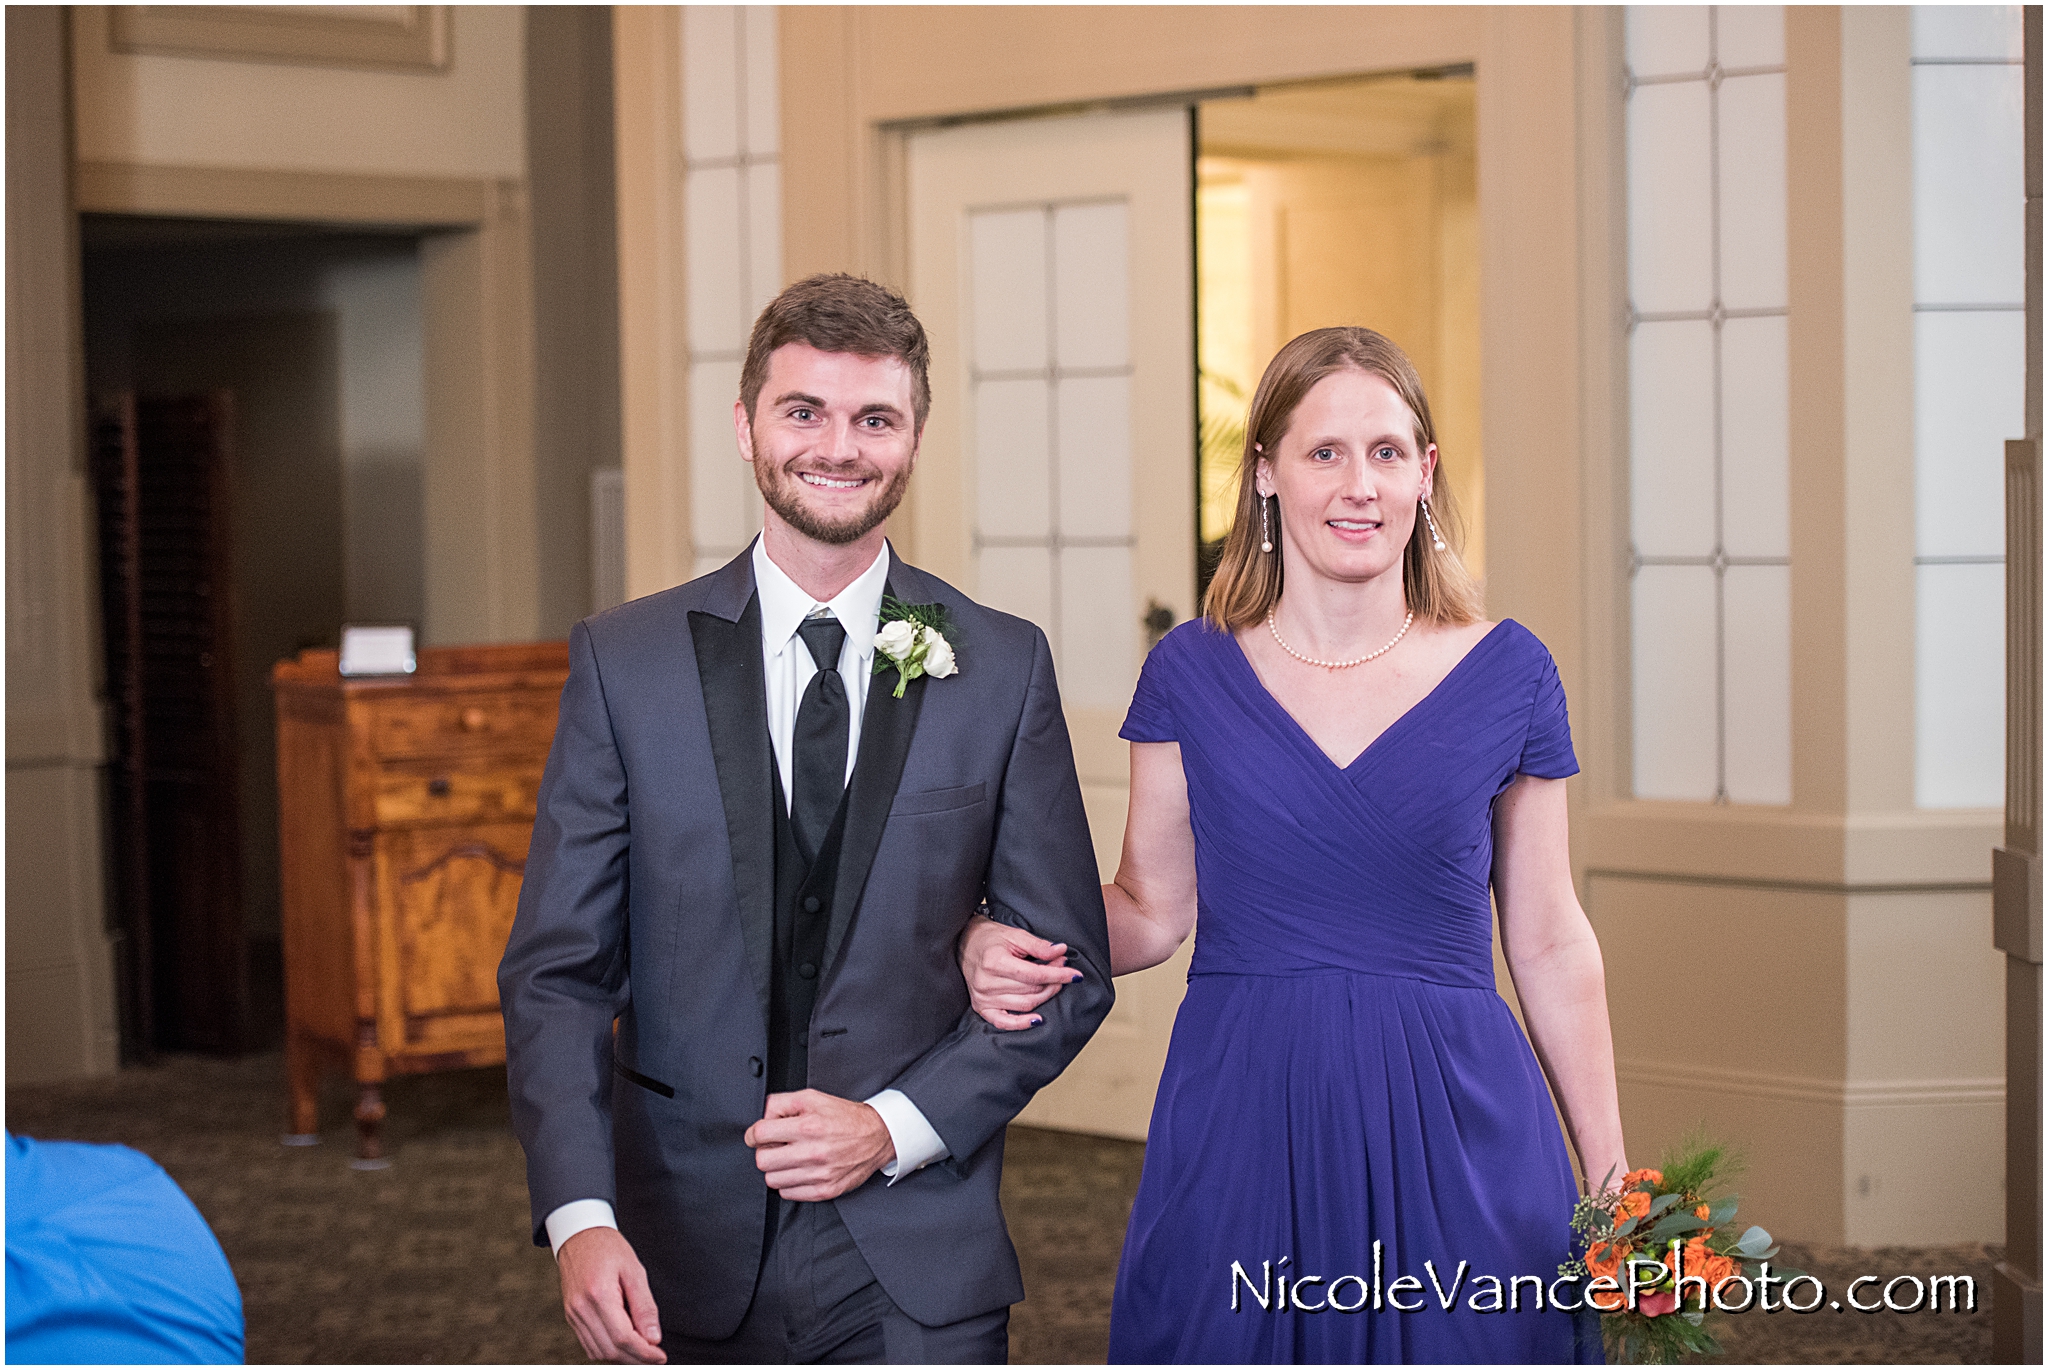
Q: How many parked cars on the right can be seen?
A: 0